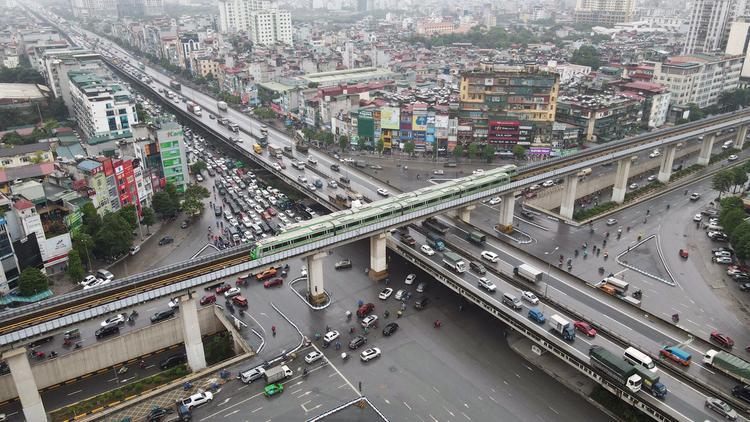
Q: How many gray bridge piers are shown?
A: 11